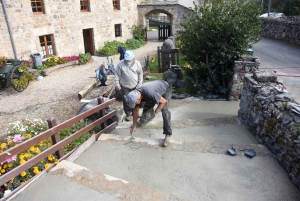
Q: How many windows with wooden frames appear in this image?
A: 5